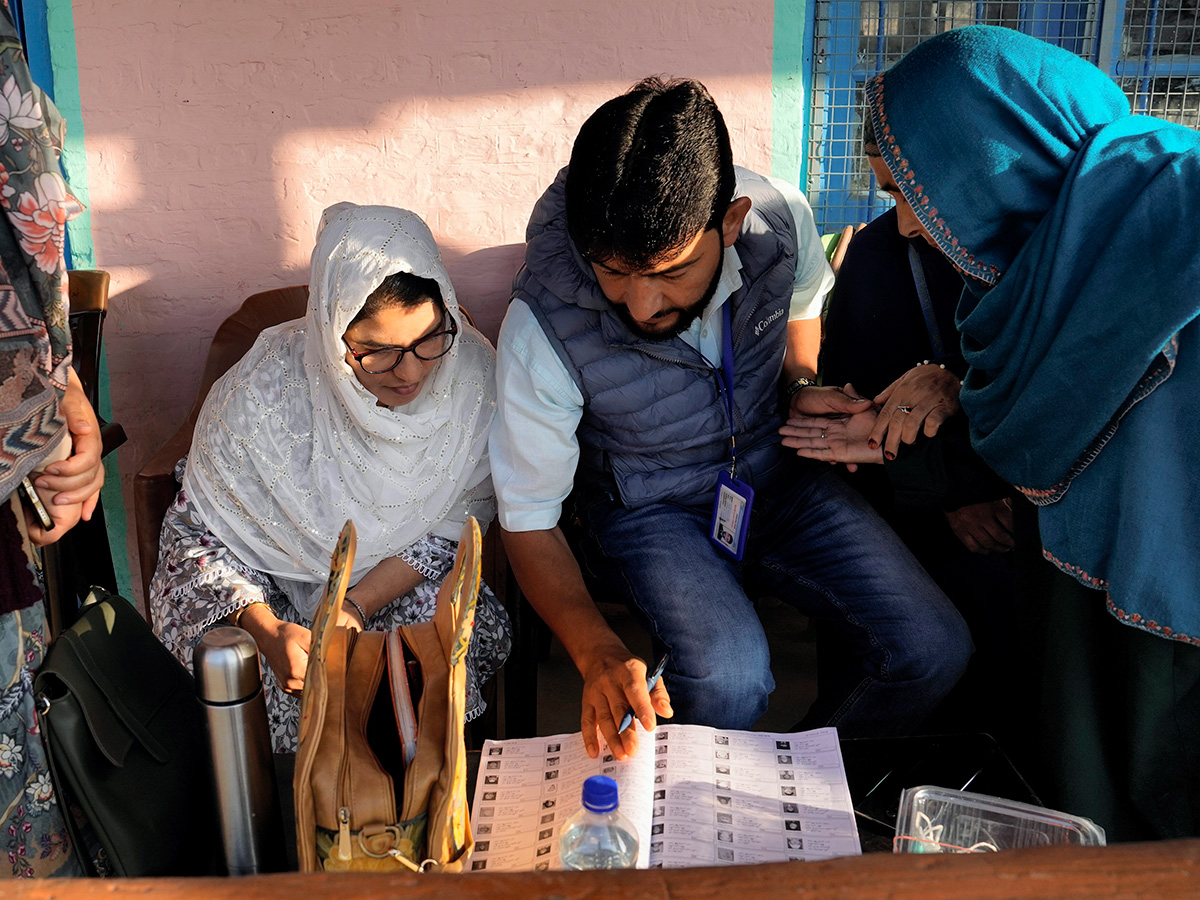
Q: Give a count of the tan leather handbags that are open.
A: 1